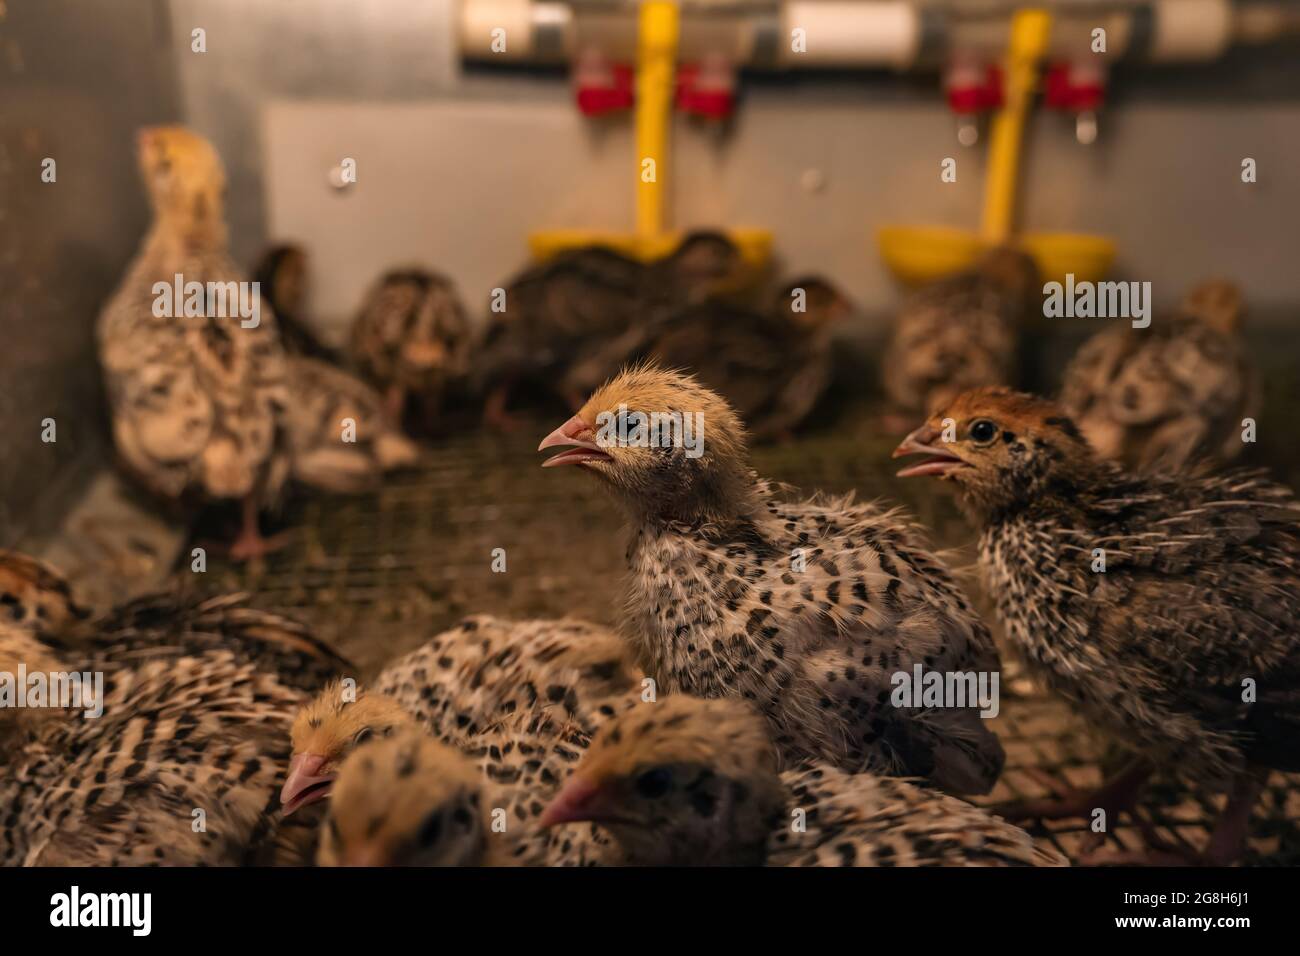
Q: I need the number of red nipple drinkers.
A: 4